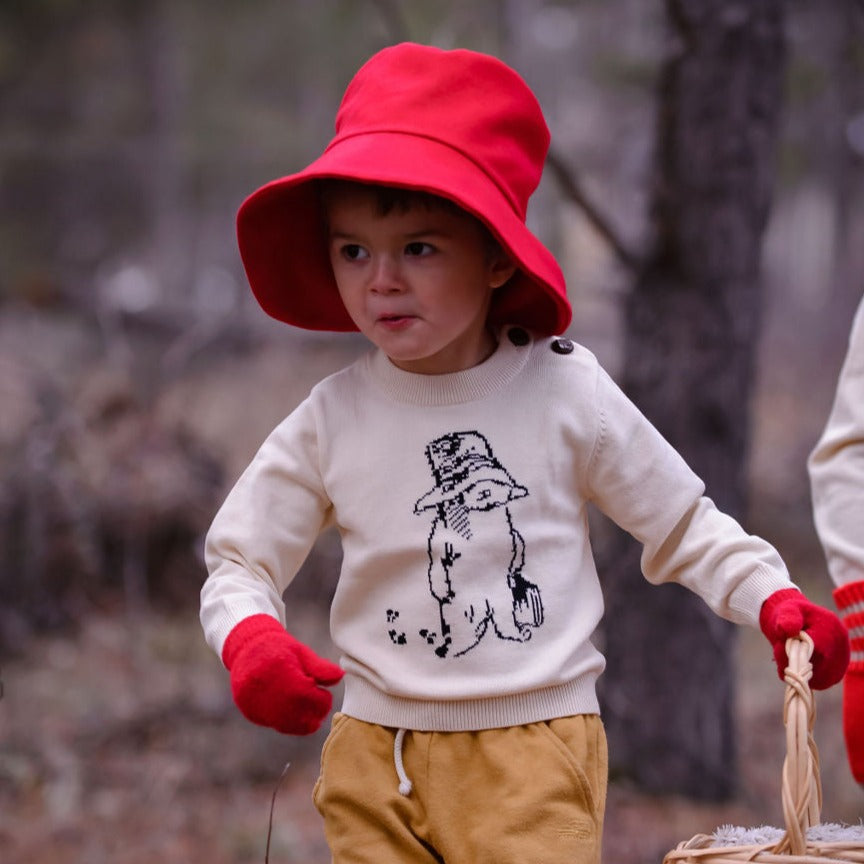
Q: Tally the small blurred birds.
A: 0